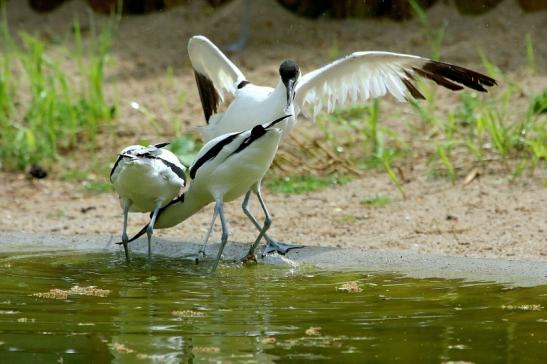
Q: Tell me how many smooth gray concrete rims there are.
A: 1